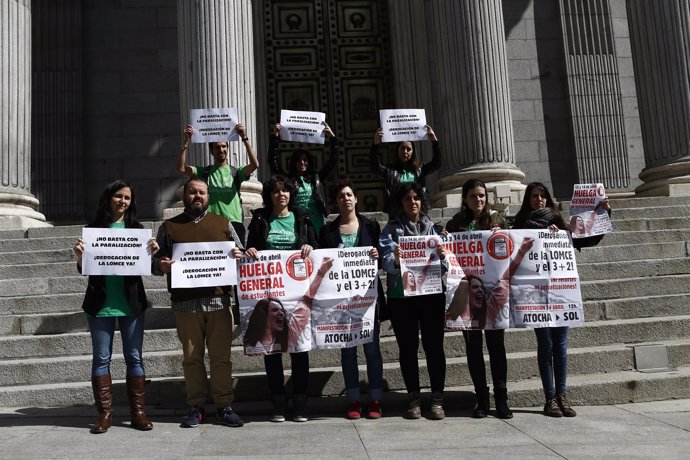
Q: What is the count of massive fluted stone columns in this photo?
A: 4